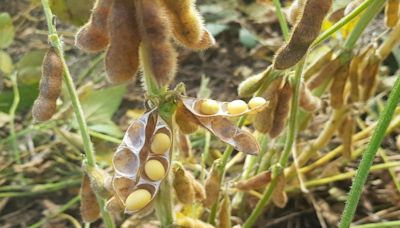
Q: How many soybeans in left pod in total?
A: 3